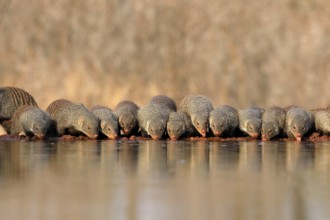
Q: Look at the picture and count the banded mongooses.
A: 13